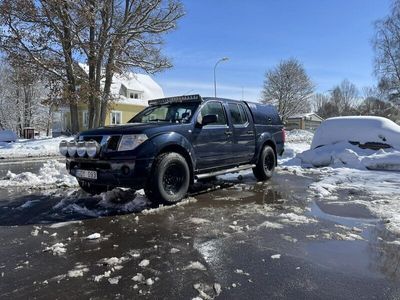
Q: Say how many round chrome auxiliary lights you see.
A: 4